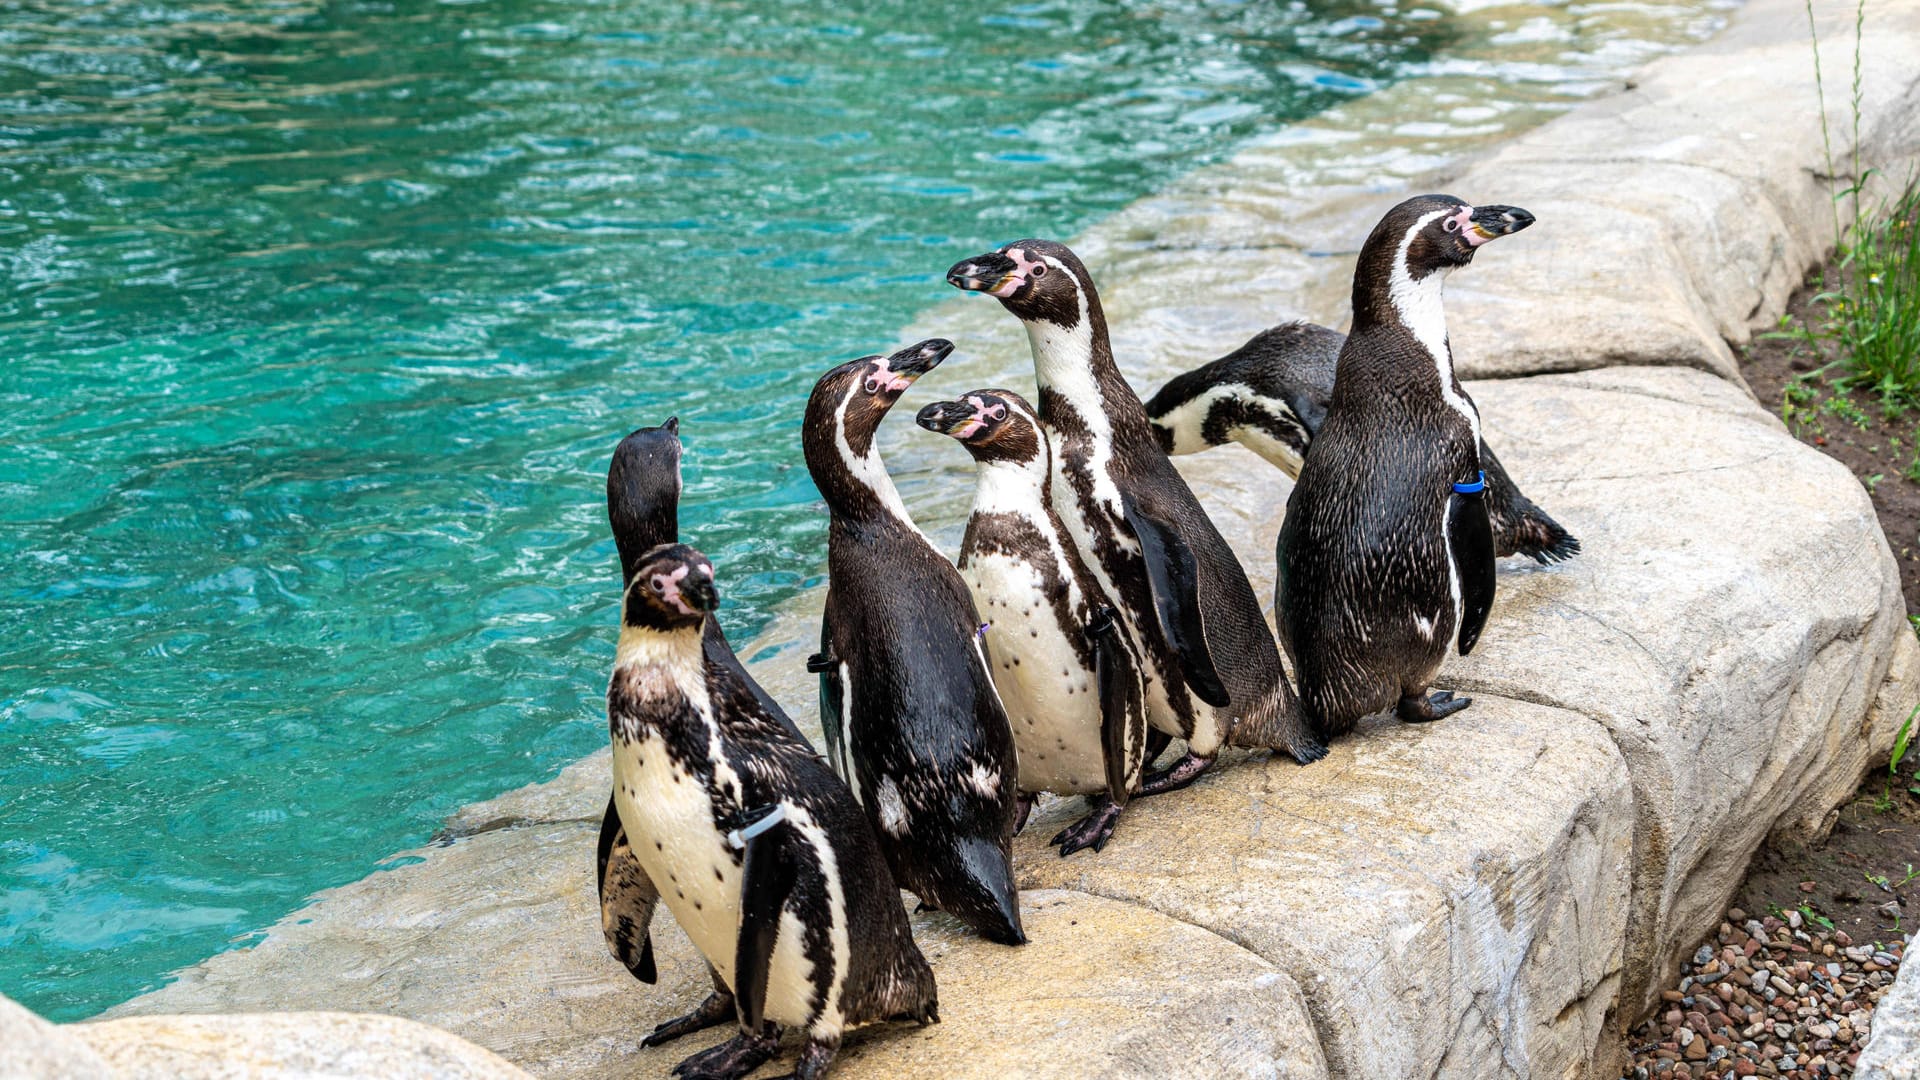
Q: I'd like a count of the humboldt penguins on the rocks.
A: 7